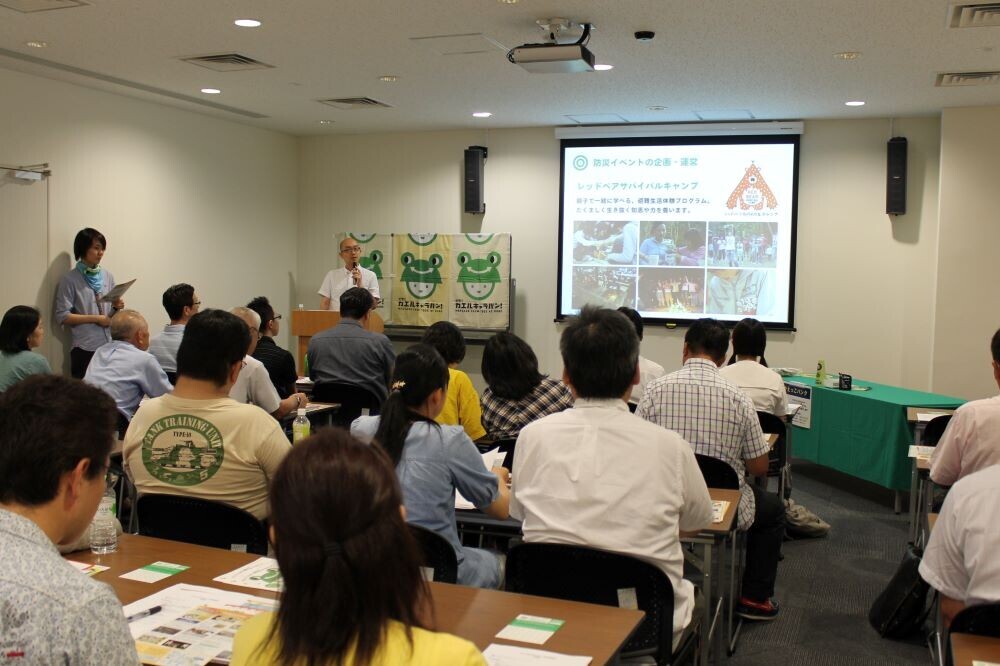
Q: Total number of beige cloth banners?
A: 3